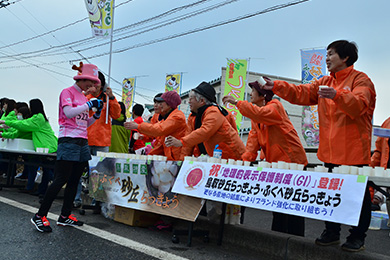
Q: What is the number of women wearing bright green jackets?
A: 4